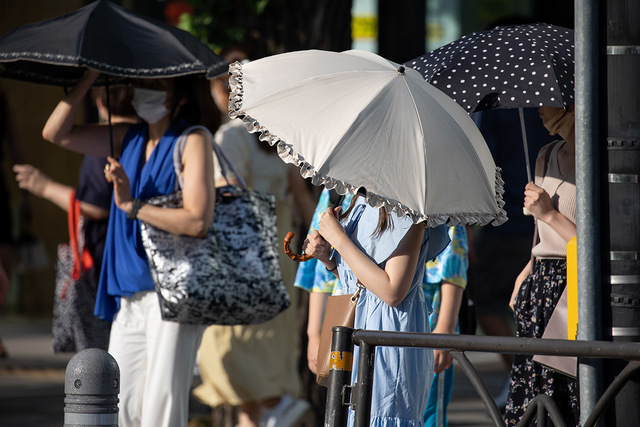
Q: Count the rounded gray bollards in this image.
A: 1